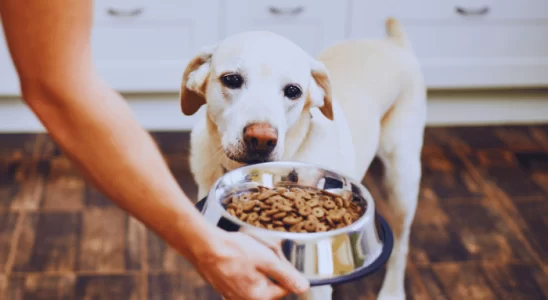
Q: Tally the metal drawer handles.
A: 3